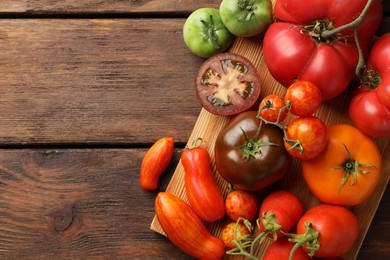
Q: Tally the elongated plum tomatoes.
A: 3